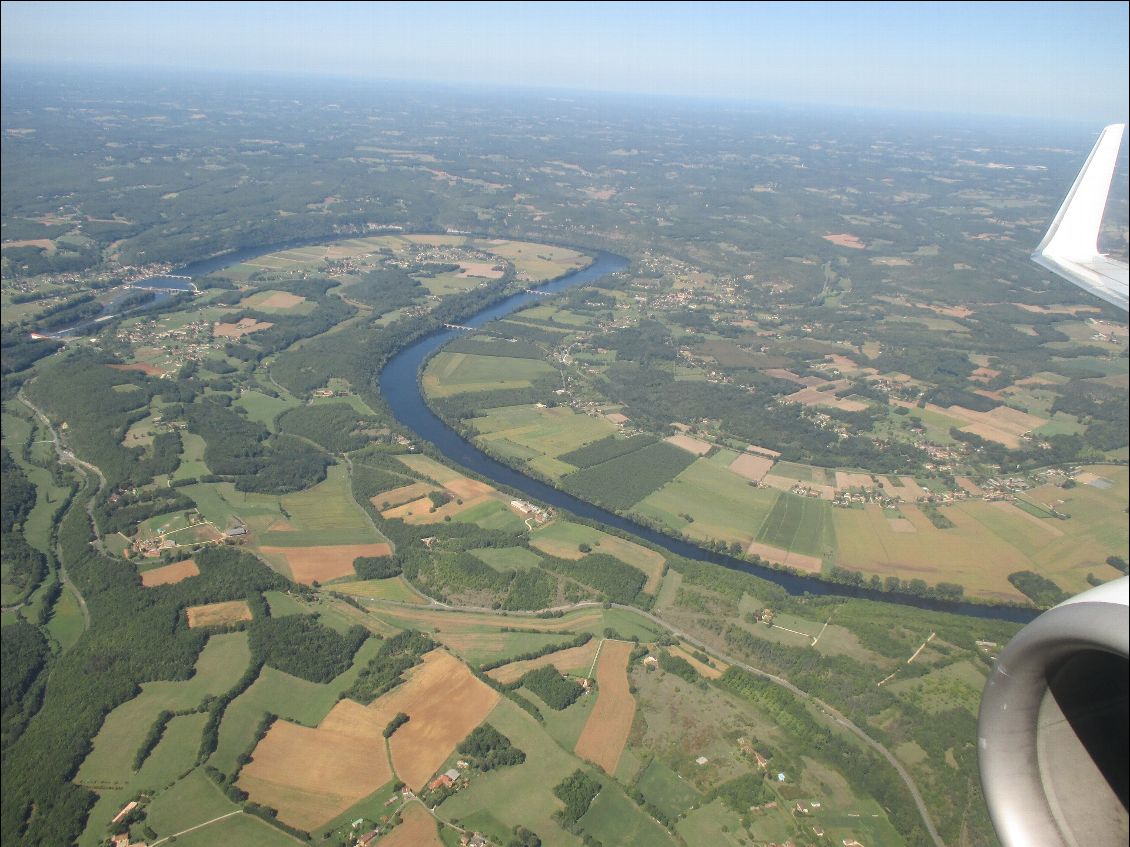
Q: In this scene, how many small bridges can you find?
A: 4